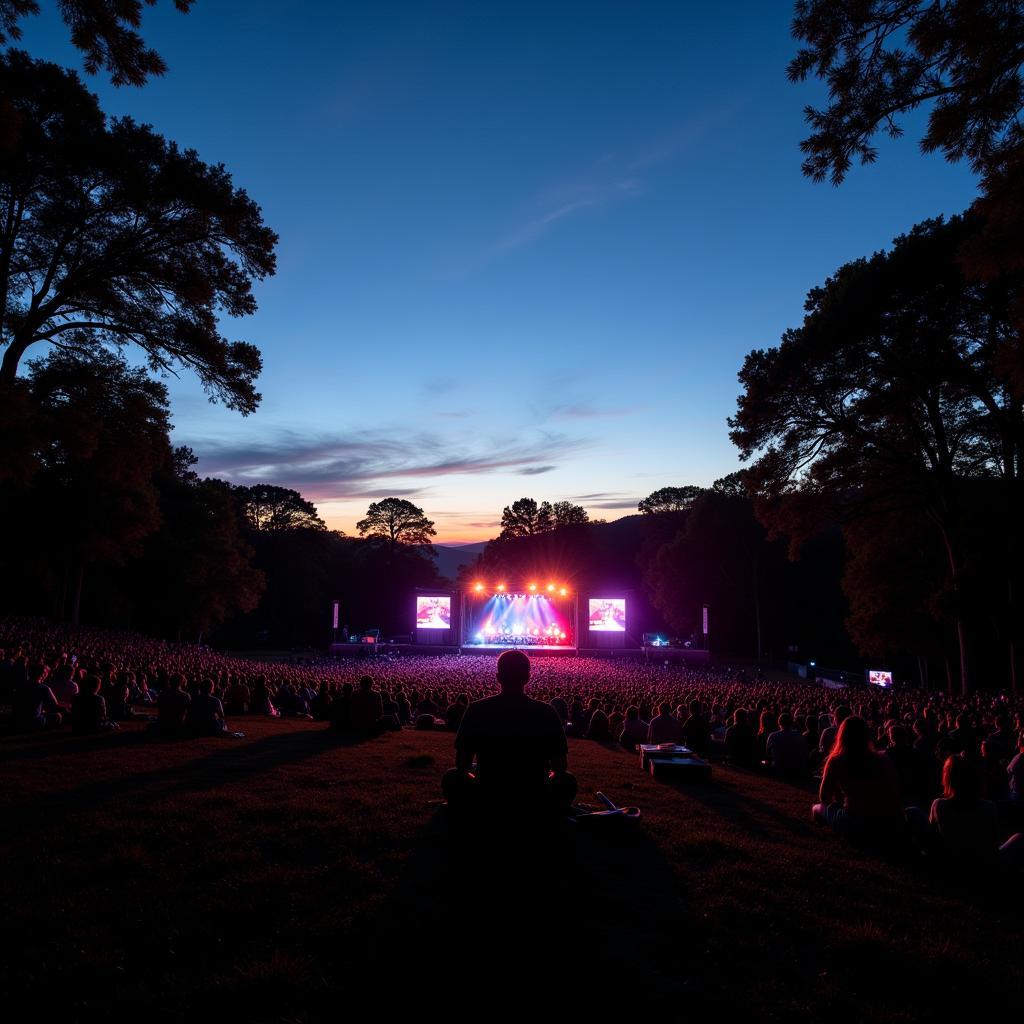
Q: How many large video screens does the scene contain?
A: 2